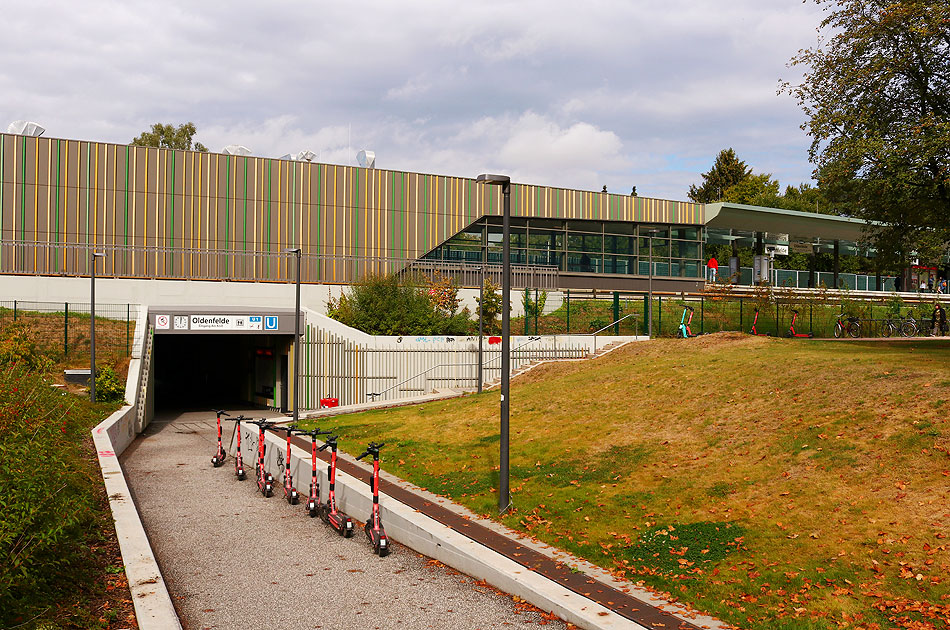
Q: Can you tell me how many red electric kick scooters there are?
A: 11